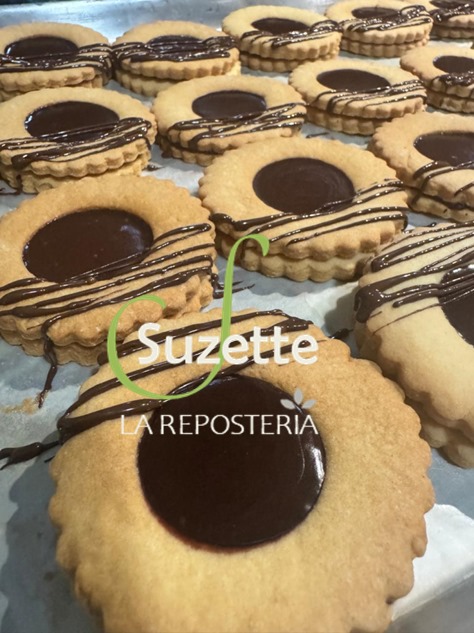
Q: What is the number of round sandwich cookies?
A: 14